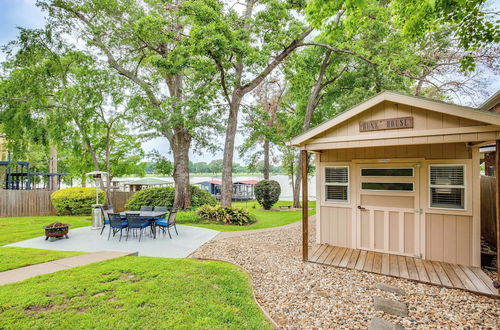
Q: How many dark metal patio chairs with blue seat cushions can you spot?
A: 6